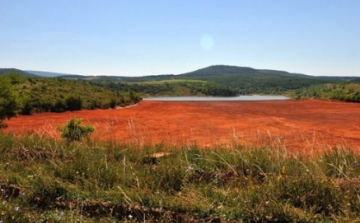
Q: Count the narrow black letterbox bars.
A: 0